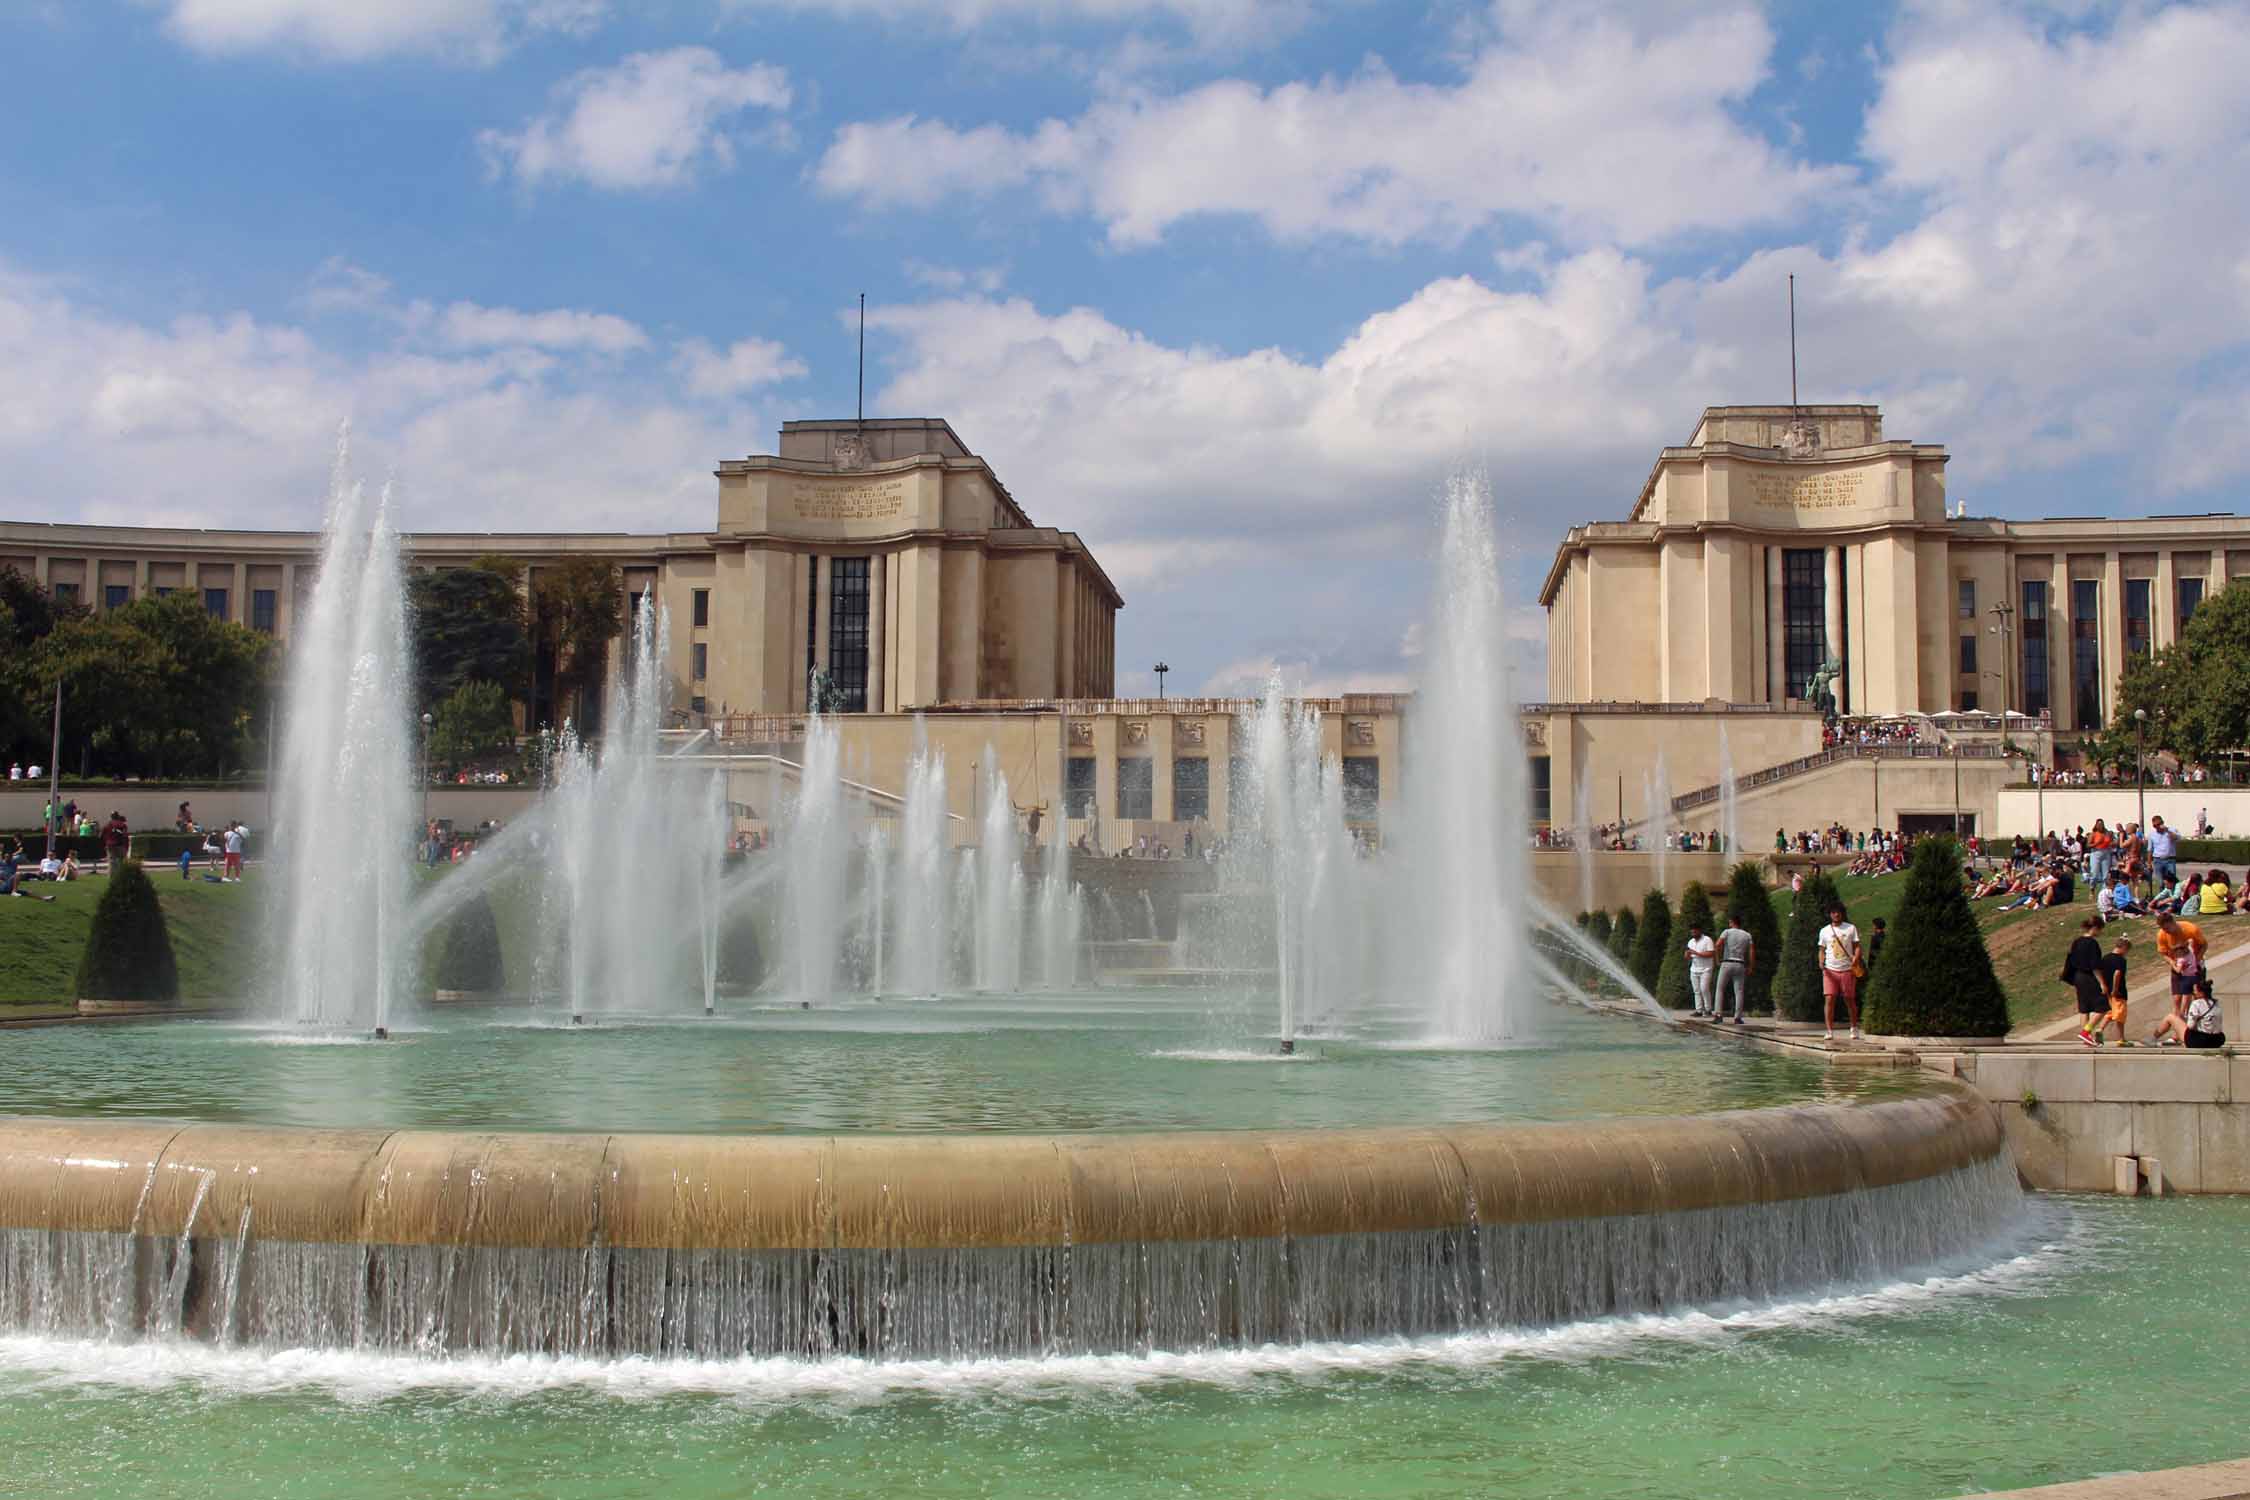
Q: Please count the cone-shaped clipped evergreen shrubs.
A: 11